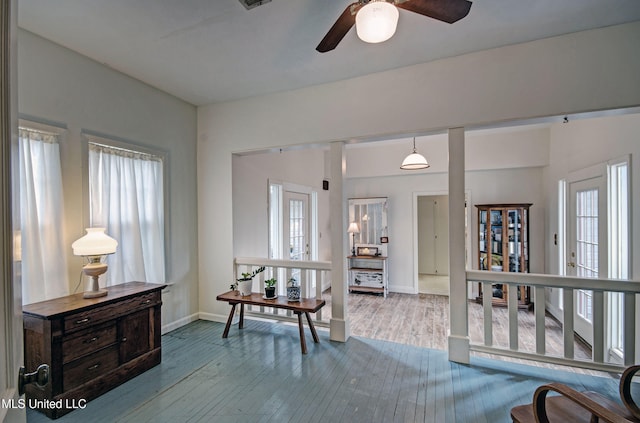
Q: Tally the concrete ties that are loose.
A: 0